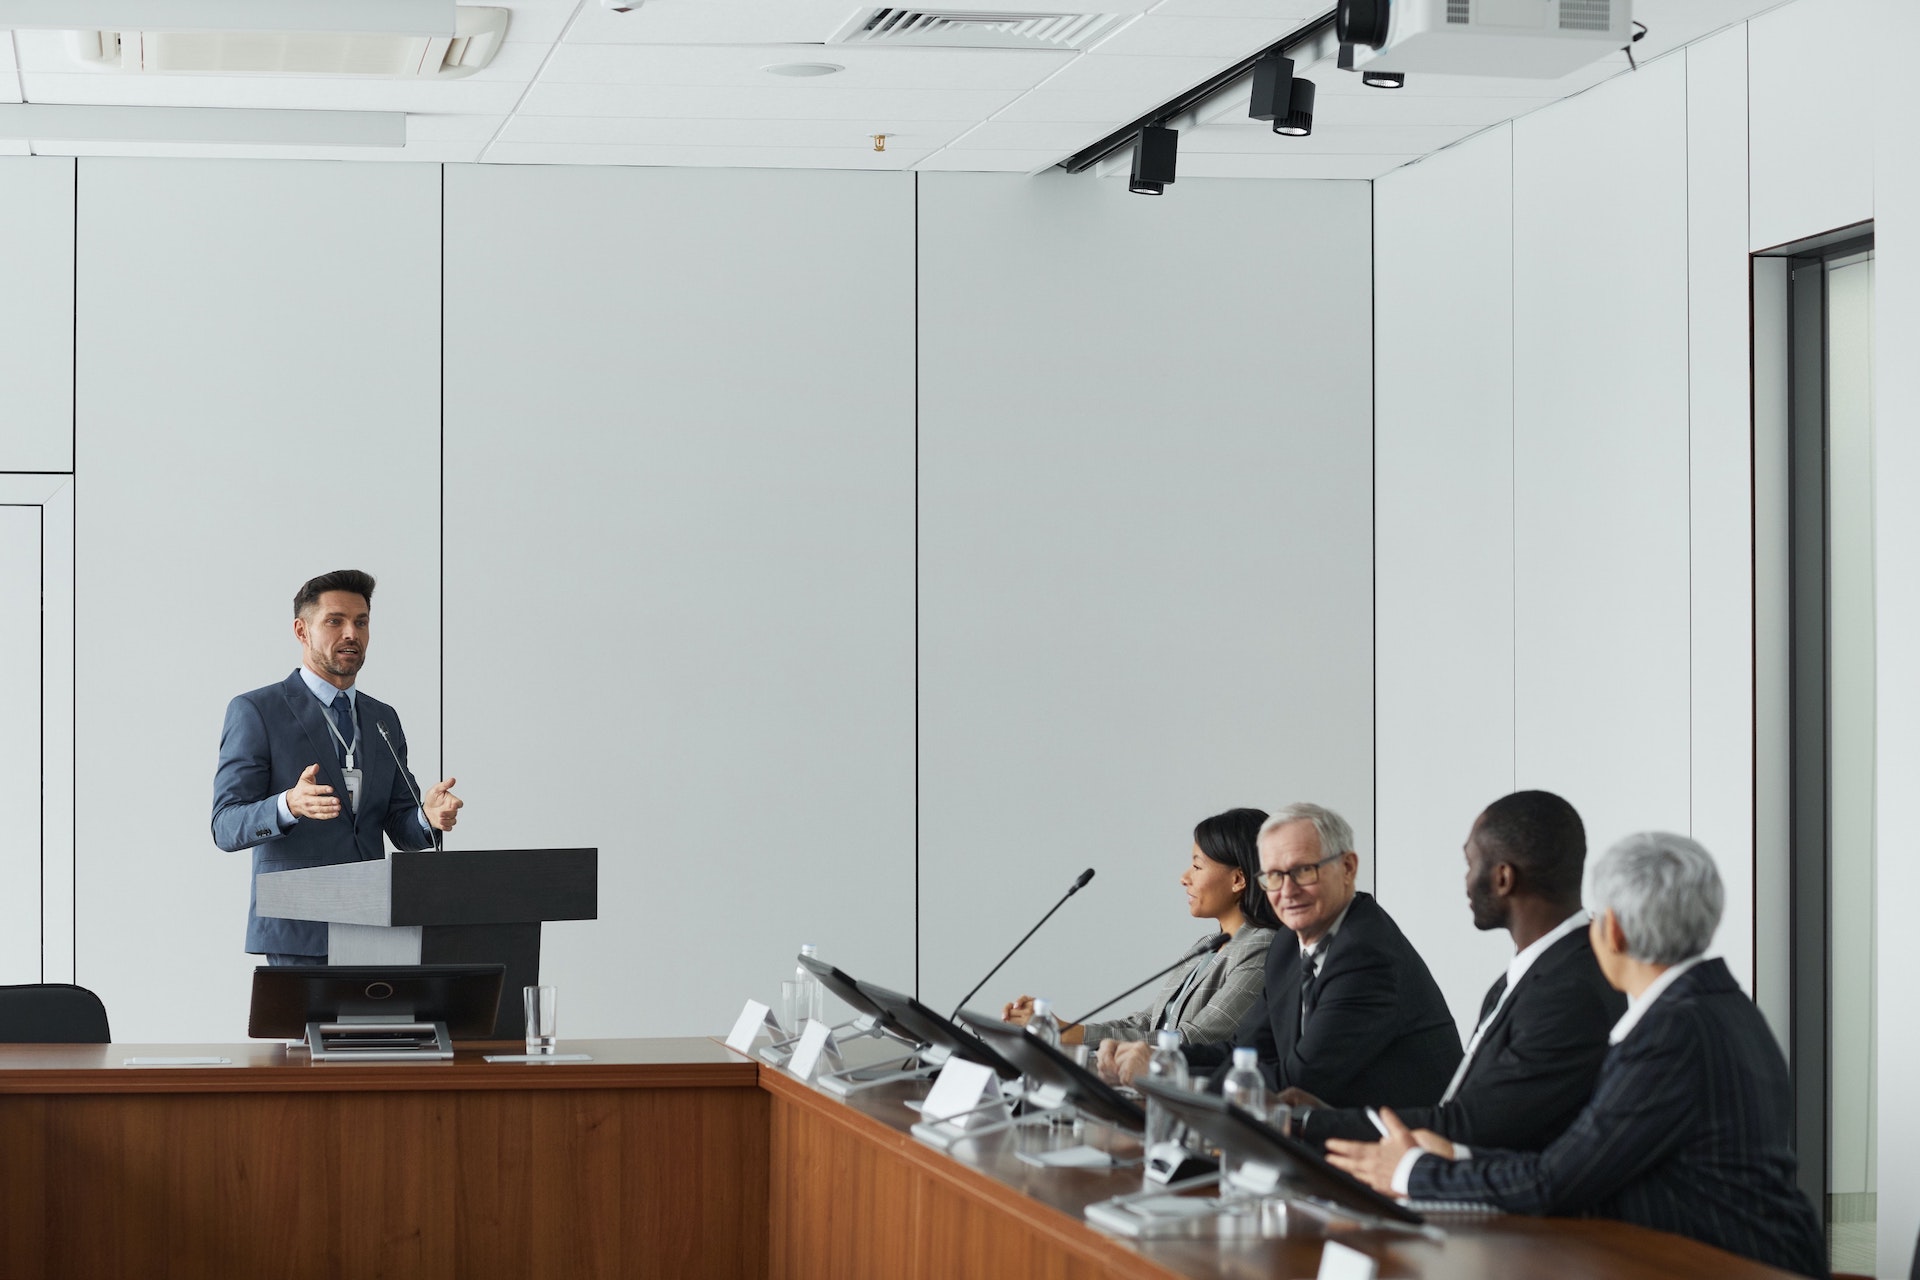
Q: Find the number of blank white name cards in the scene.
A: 4